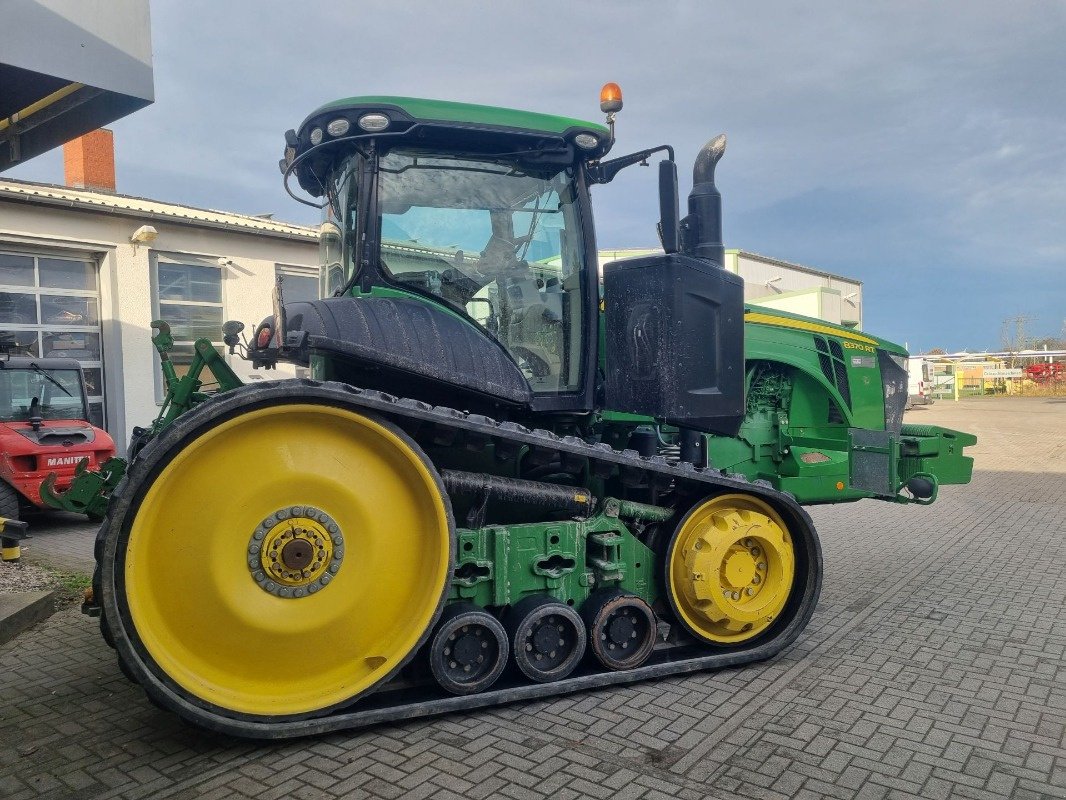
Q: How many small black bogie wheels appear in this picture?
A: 3